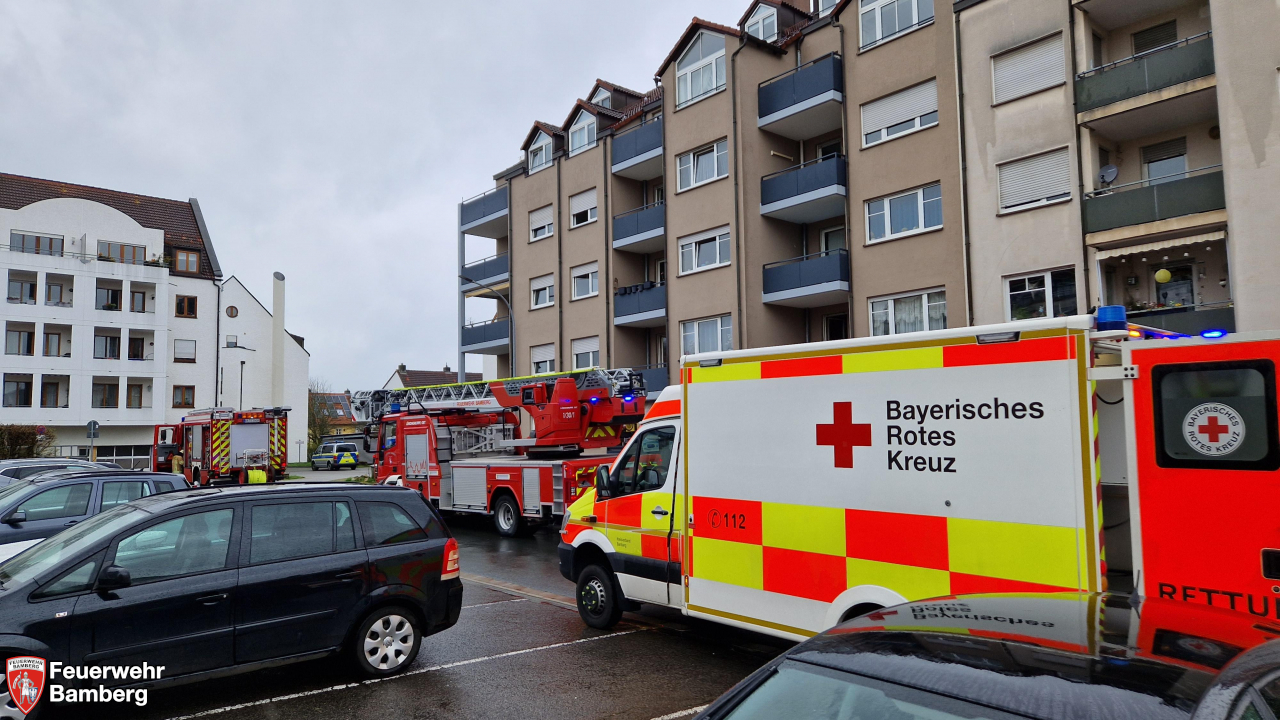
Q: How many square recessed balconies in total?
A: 12